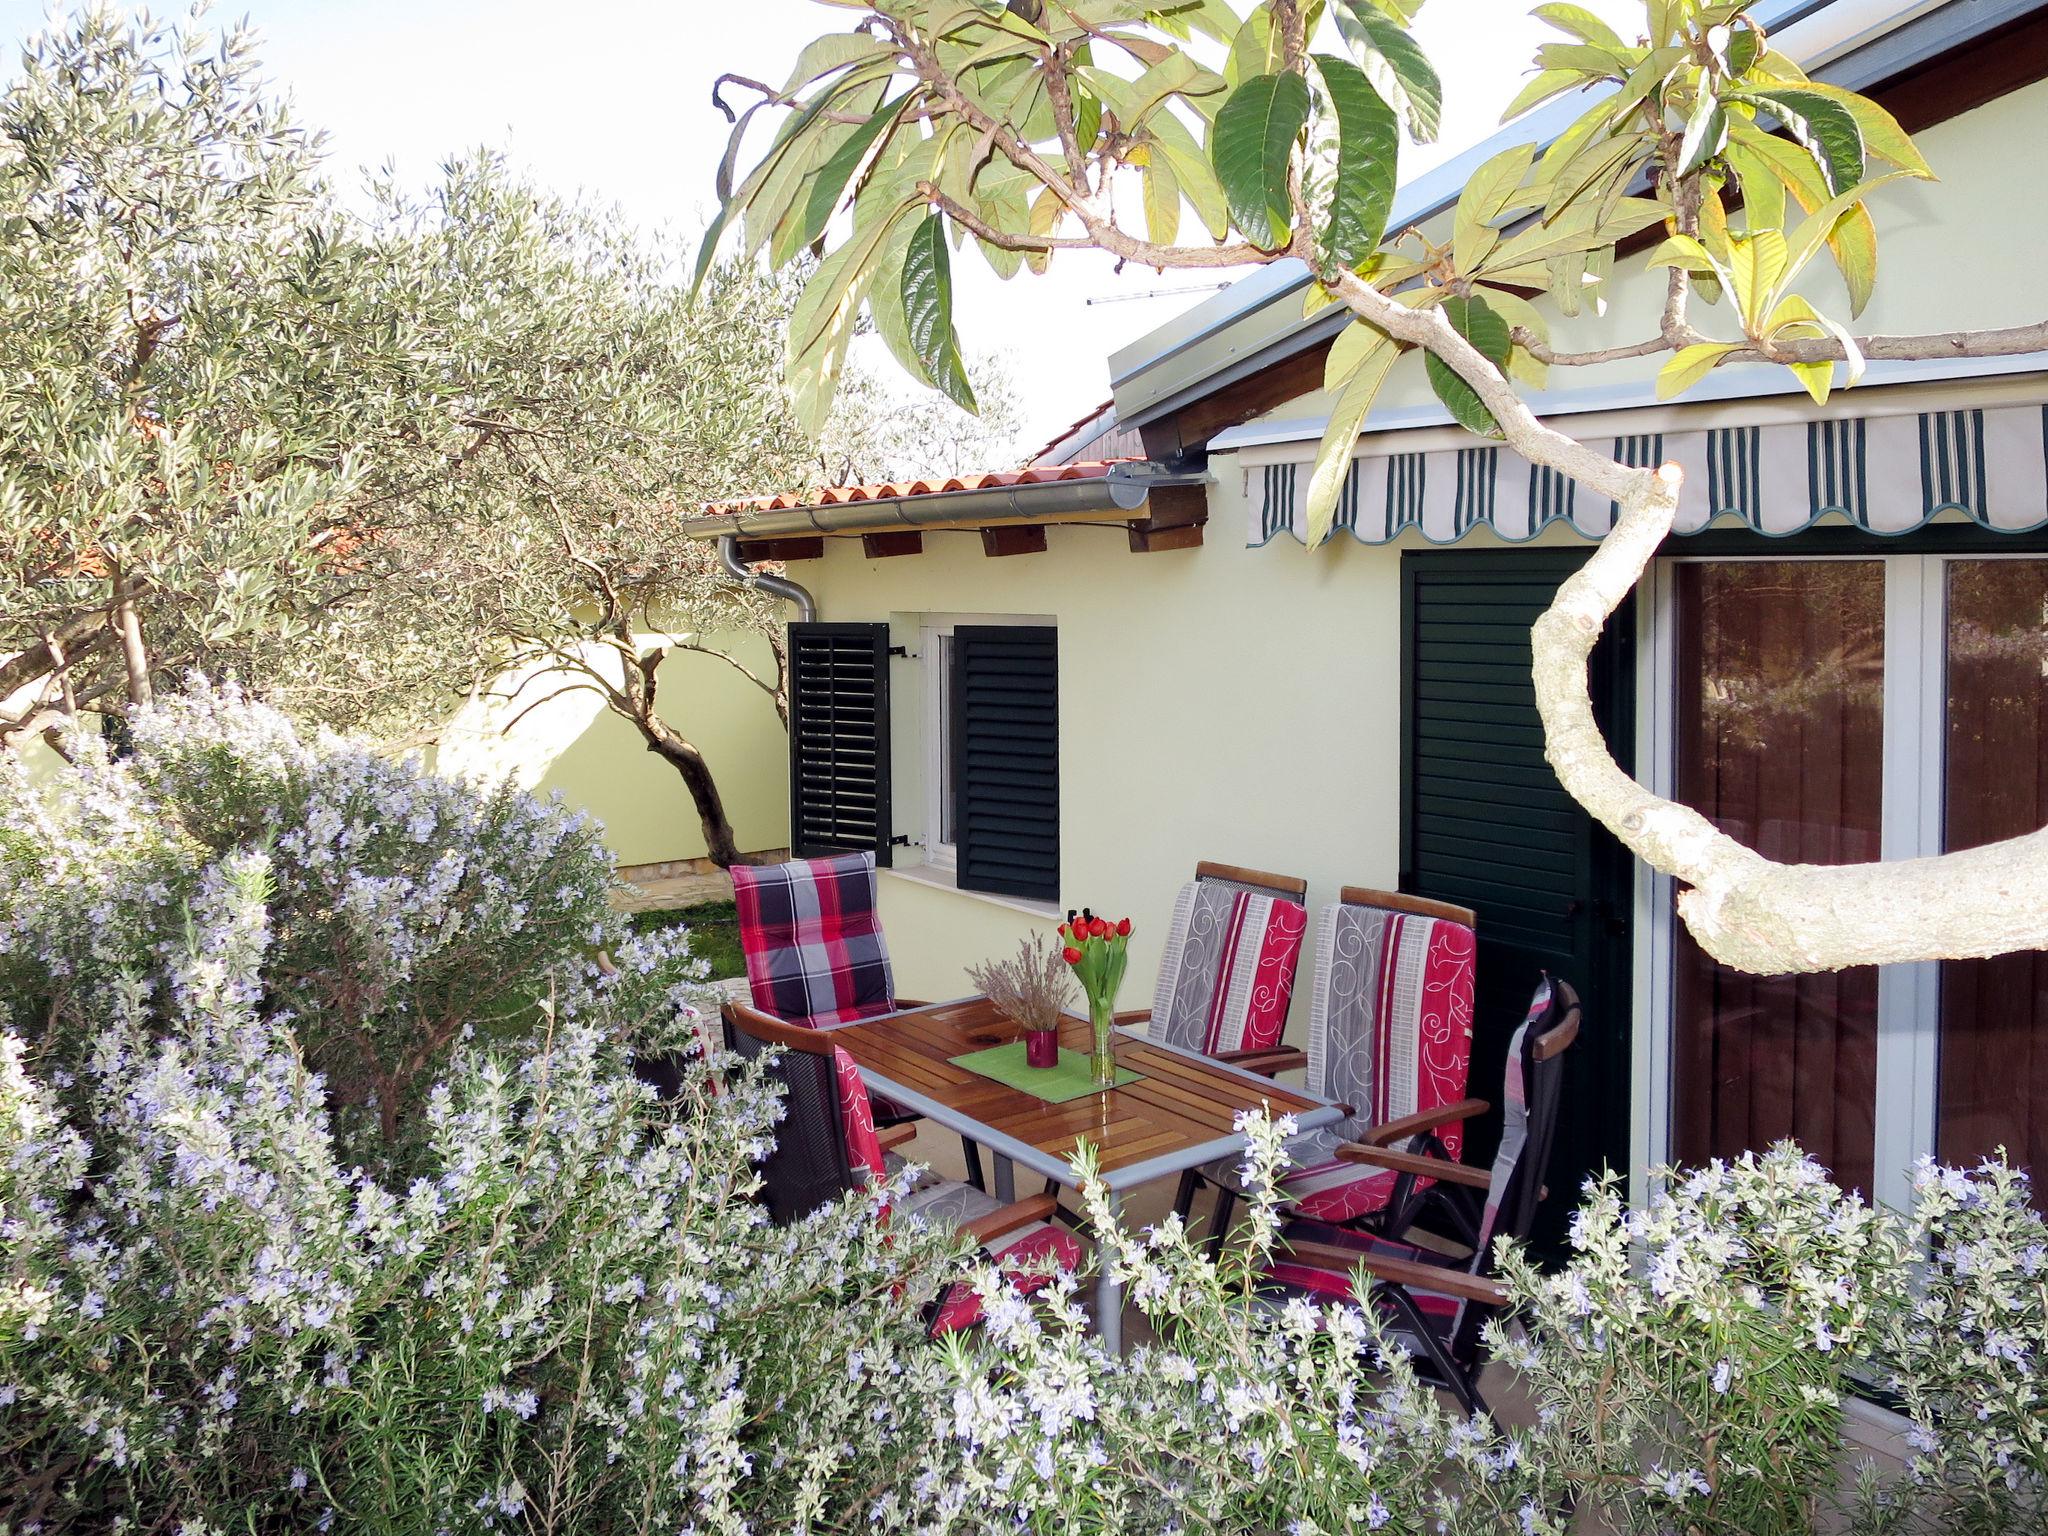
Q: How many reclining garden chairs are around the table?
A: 6